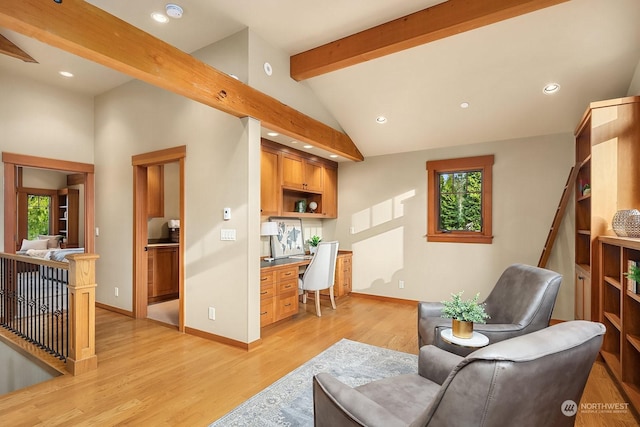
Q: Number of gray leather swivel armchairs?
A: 2